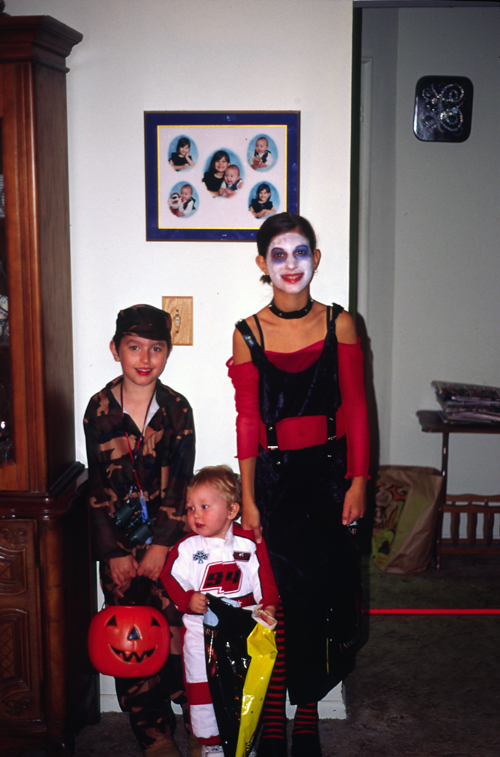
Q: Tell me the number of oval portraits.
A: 5